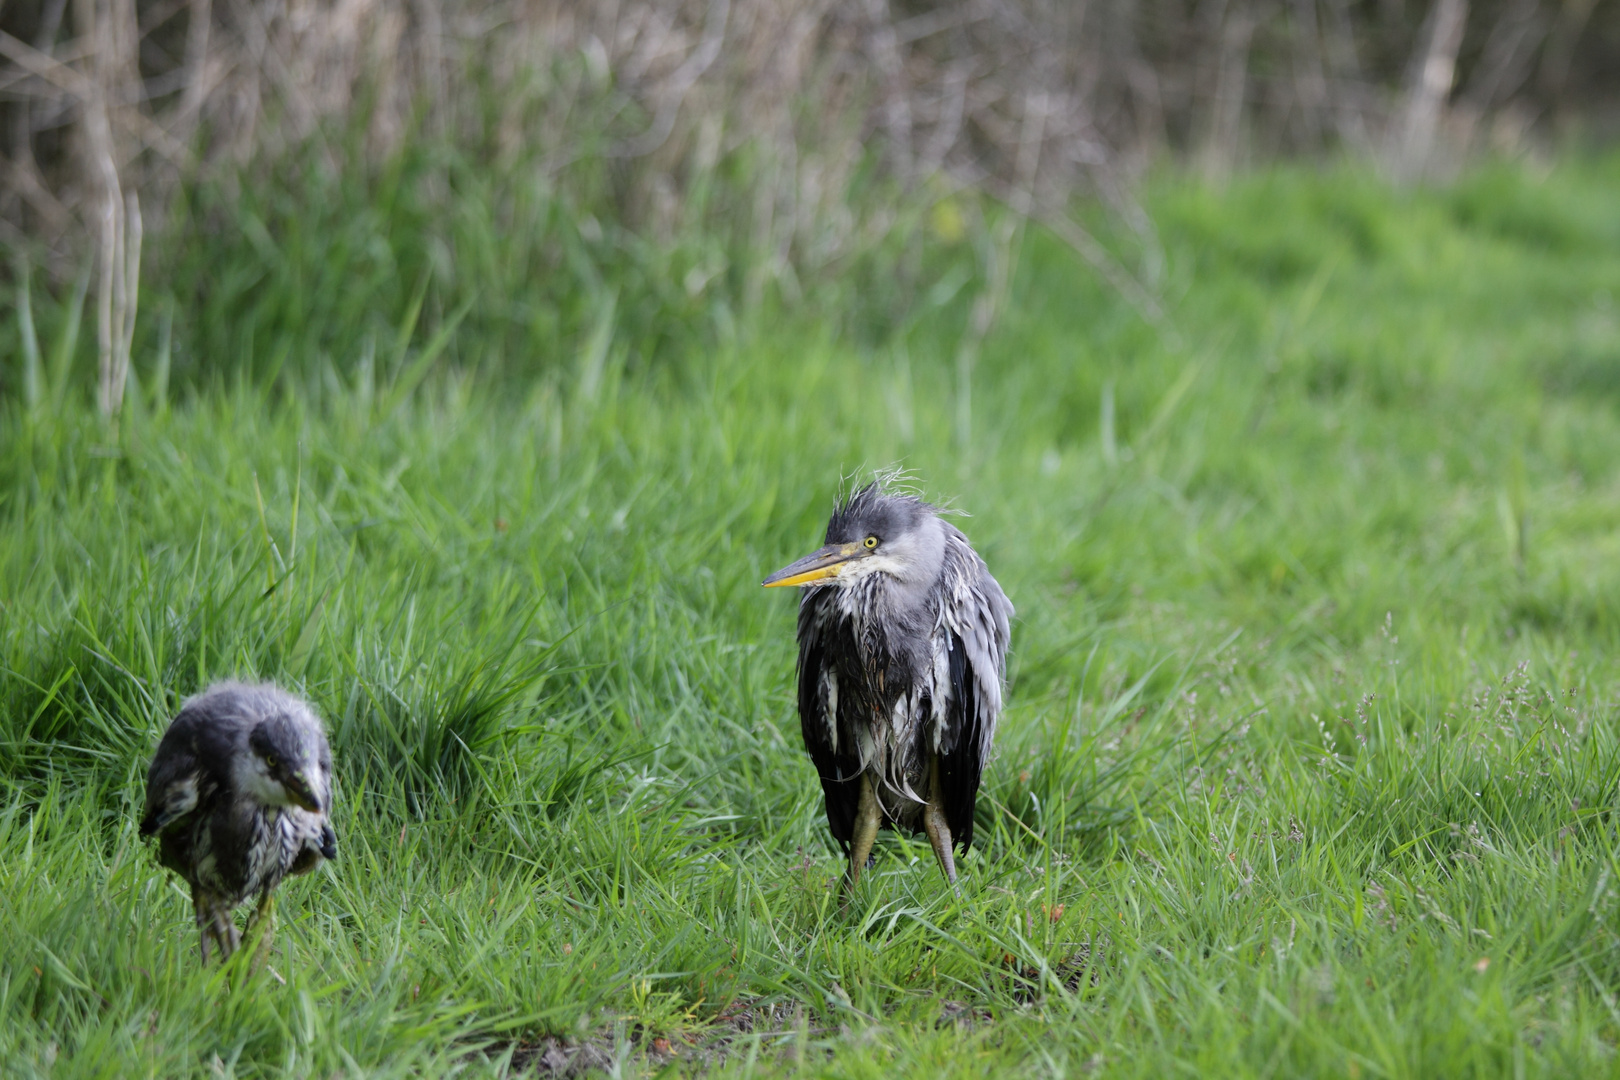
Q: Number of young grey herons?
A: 2